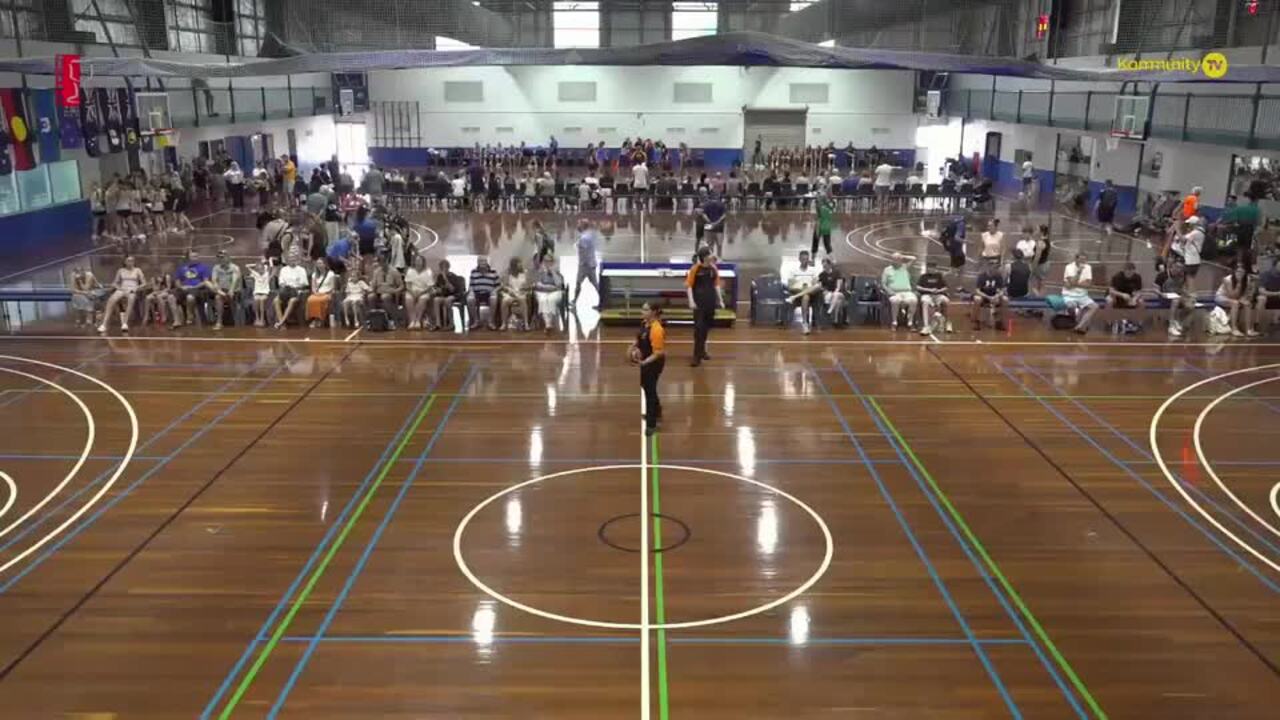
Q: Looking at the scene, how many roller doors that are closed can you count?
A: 1